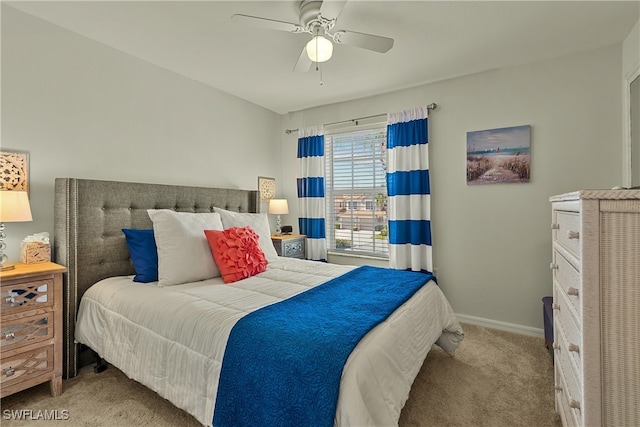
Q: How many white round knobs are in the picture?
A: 9